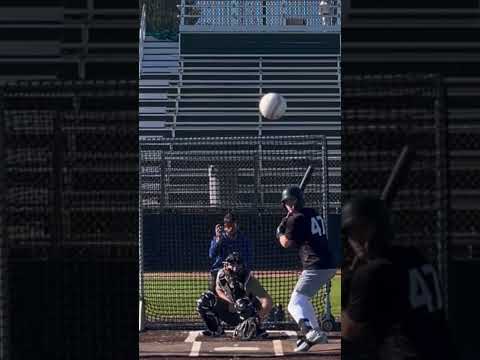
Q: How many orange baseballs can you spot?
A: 0